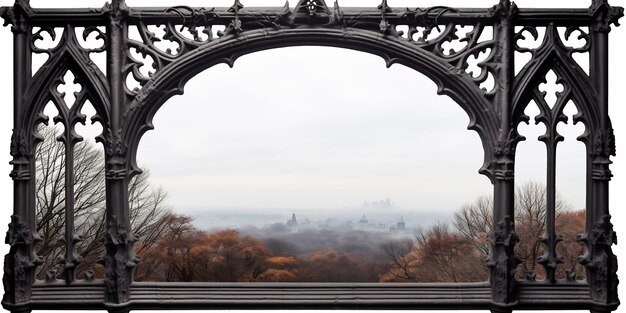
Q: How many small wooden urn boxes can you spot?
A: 0